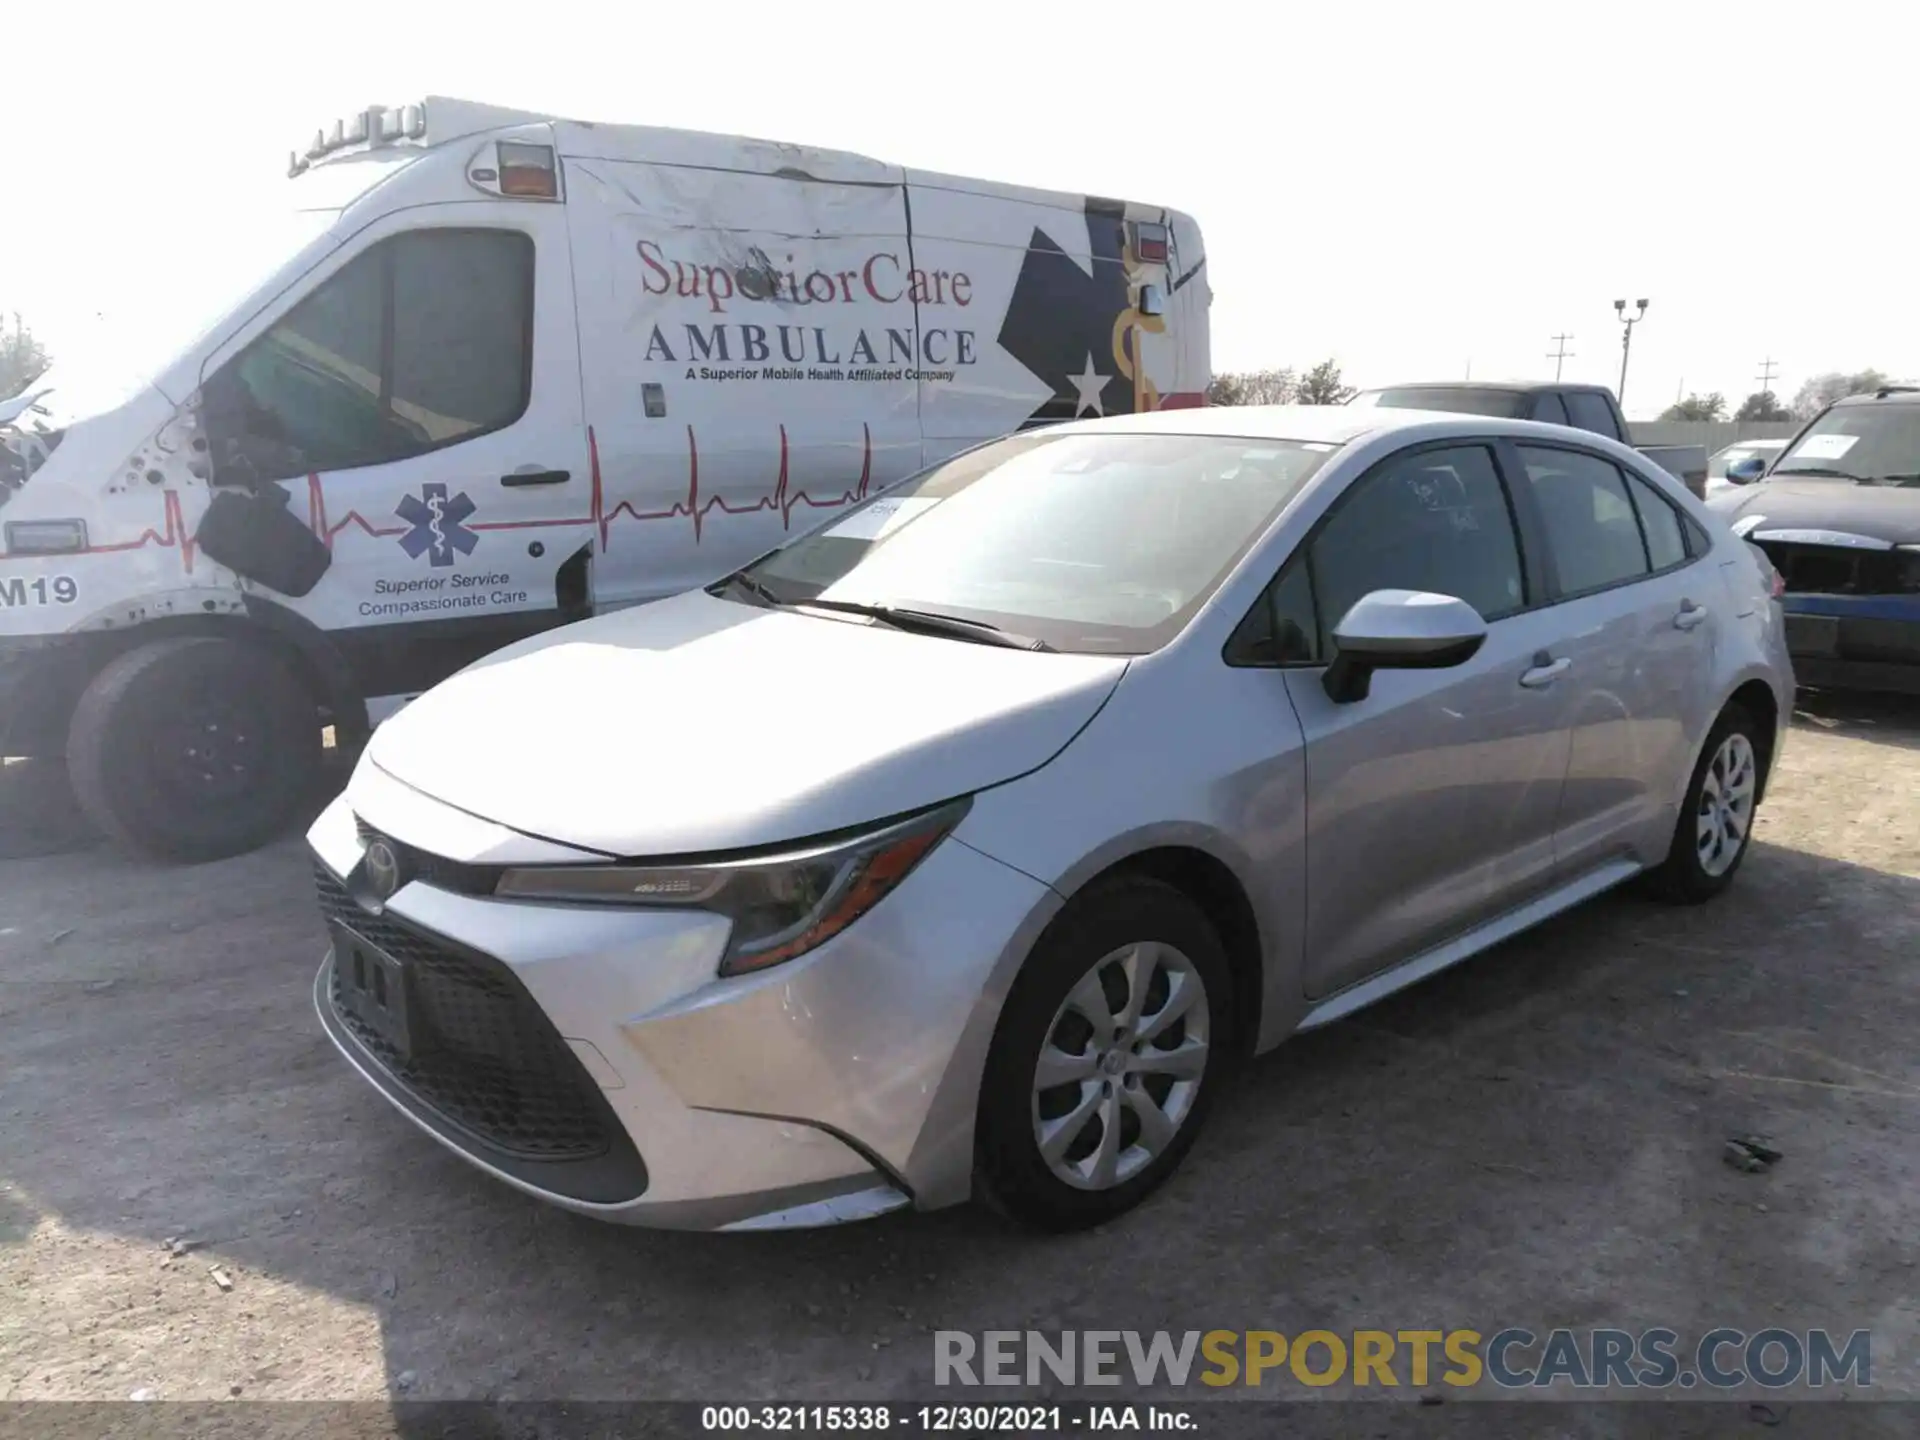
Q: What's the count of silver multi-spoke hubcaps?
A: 2